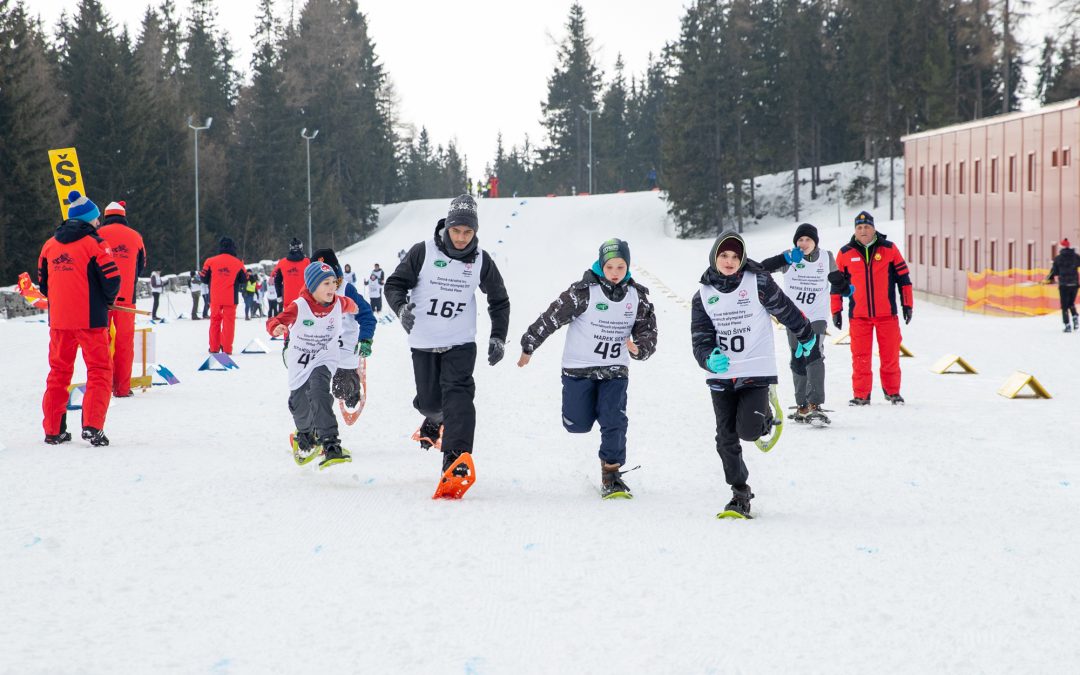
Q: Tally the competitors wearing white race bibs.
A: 6